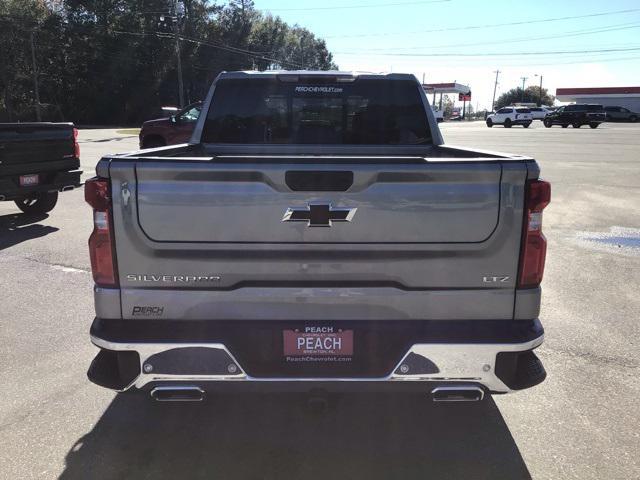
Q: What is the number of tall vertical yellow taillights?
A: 0